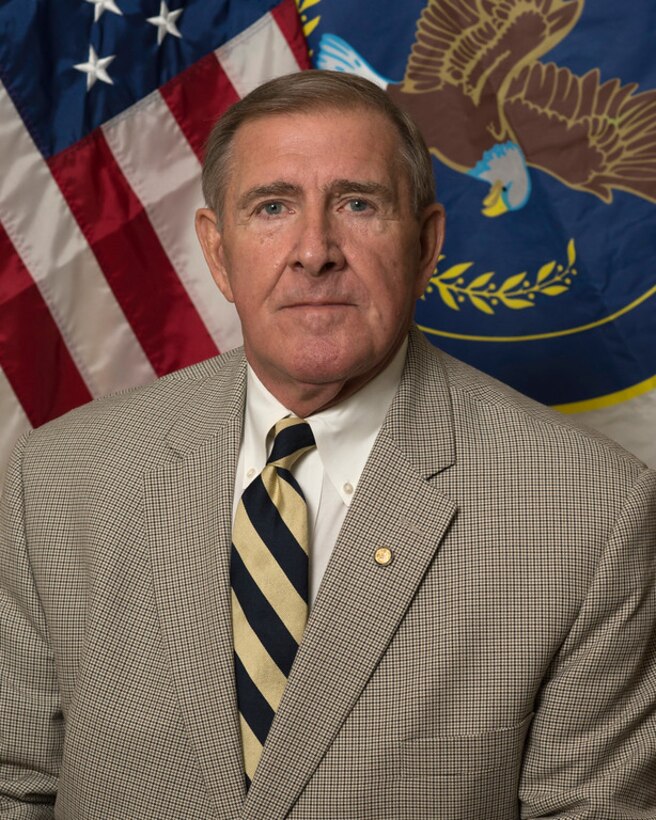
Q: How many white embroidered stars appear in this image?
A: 3